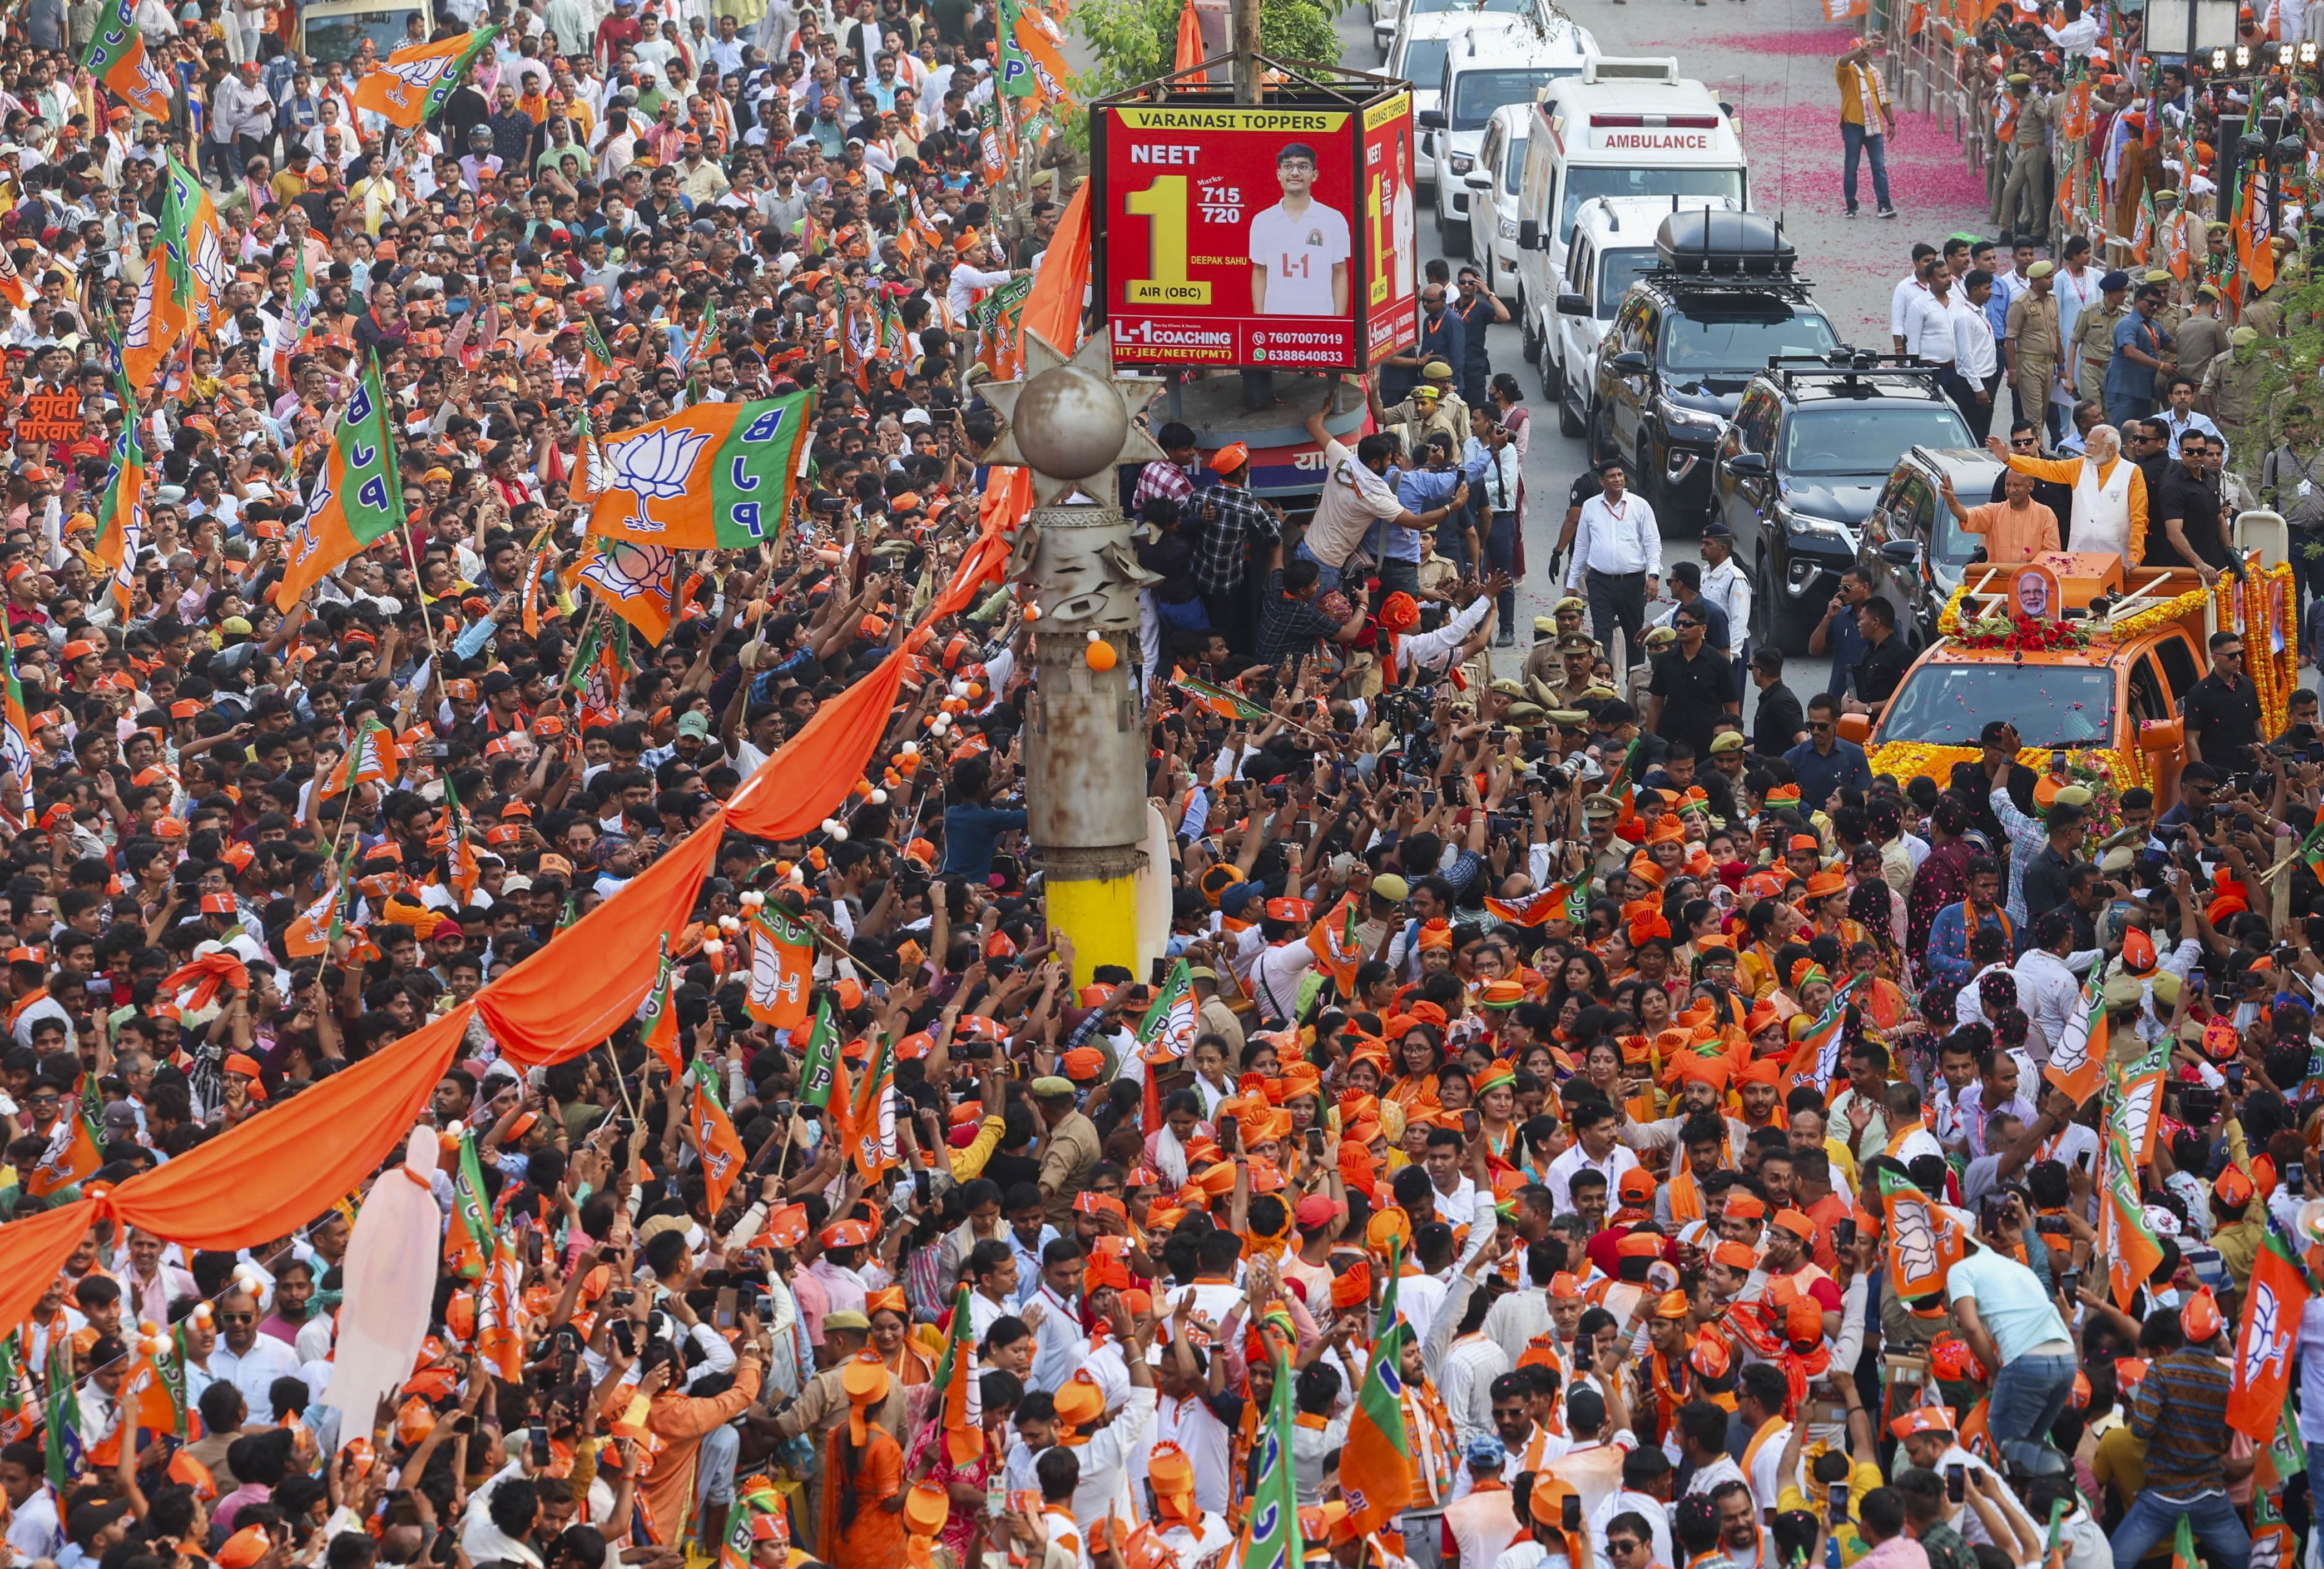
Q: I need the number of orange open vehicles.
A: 1